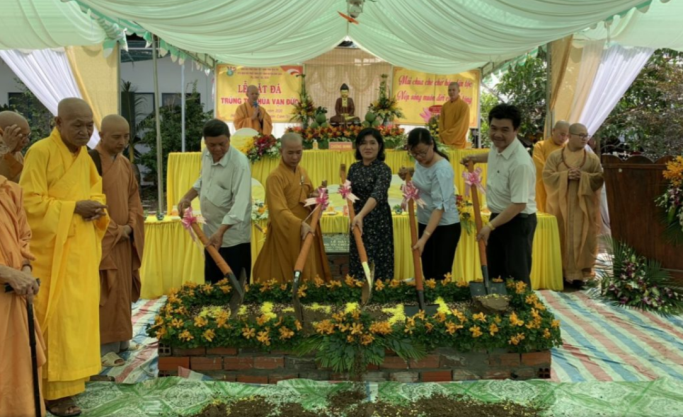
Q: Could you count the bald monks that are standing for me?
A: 8